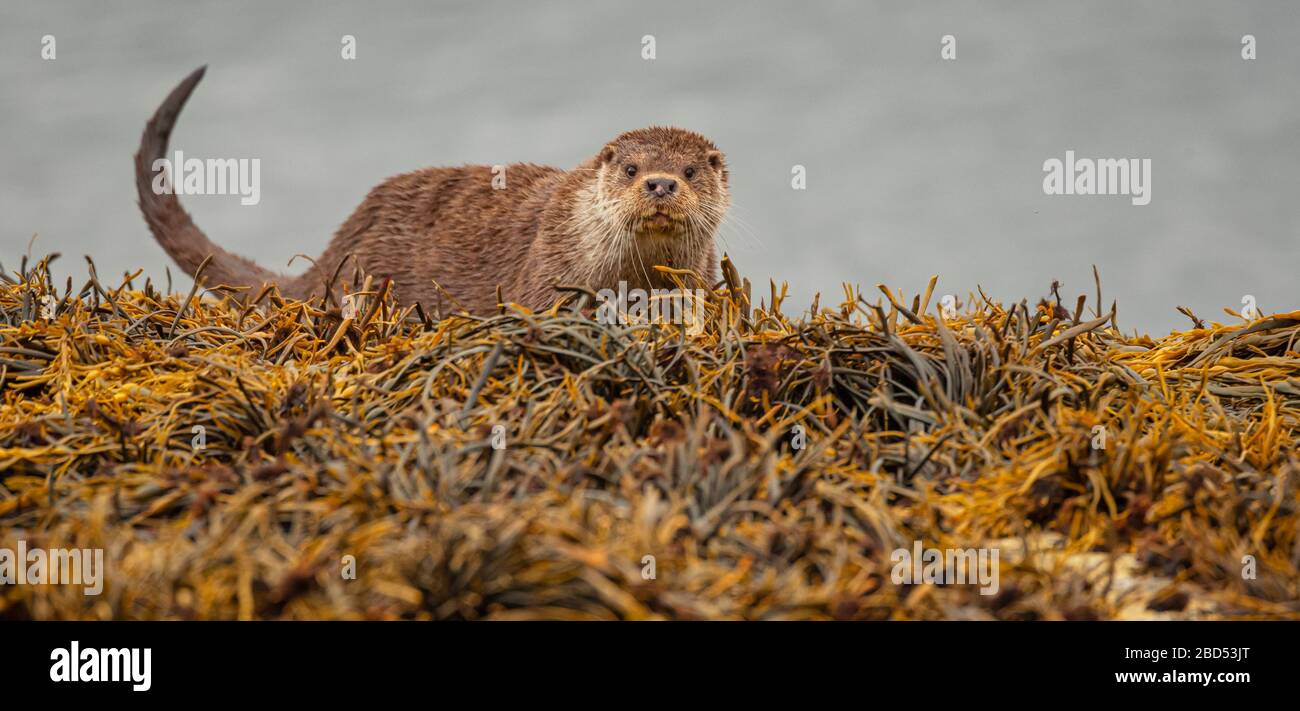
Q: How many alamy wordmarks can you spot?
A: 6